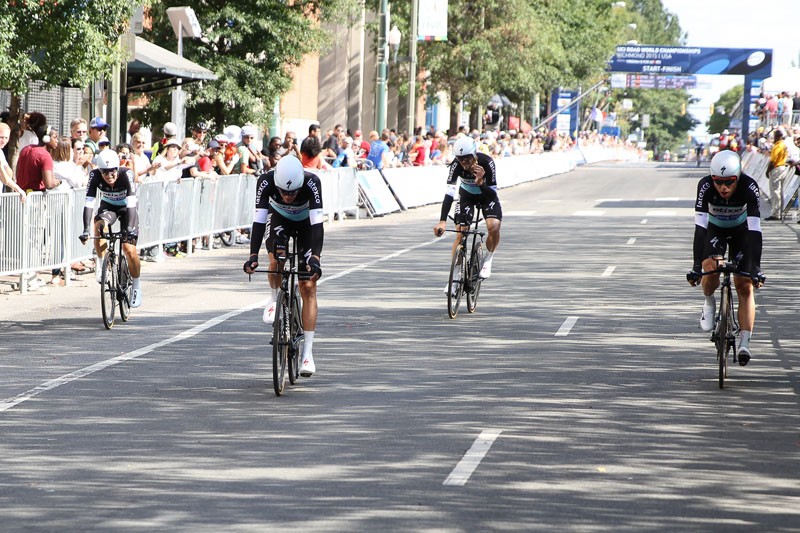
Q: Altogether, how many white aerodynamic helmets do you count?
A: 4